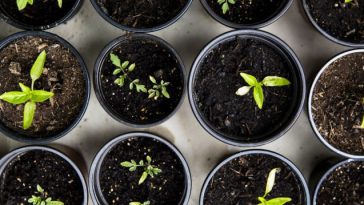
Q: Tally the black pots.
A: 12